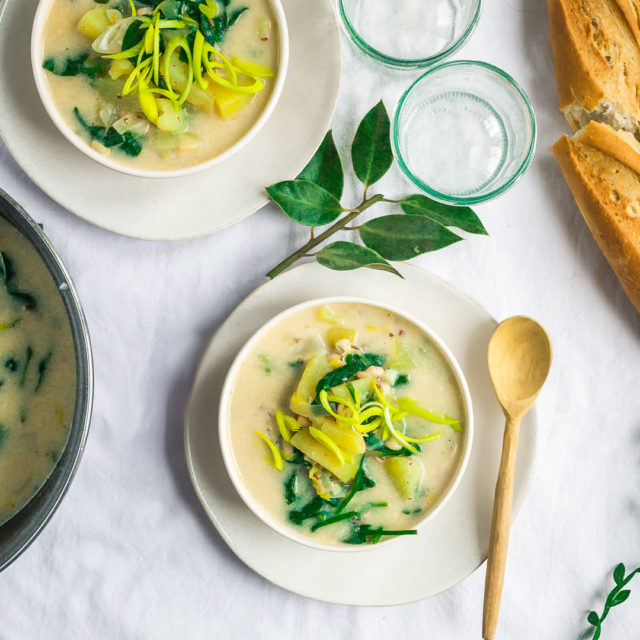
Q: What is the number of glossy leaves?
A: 6